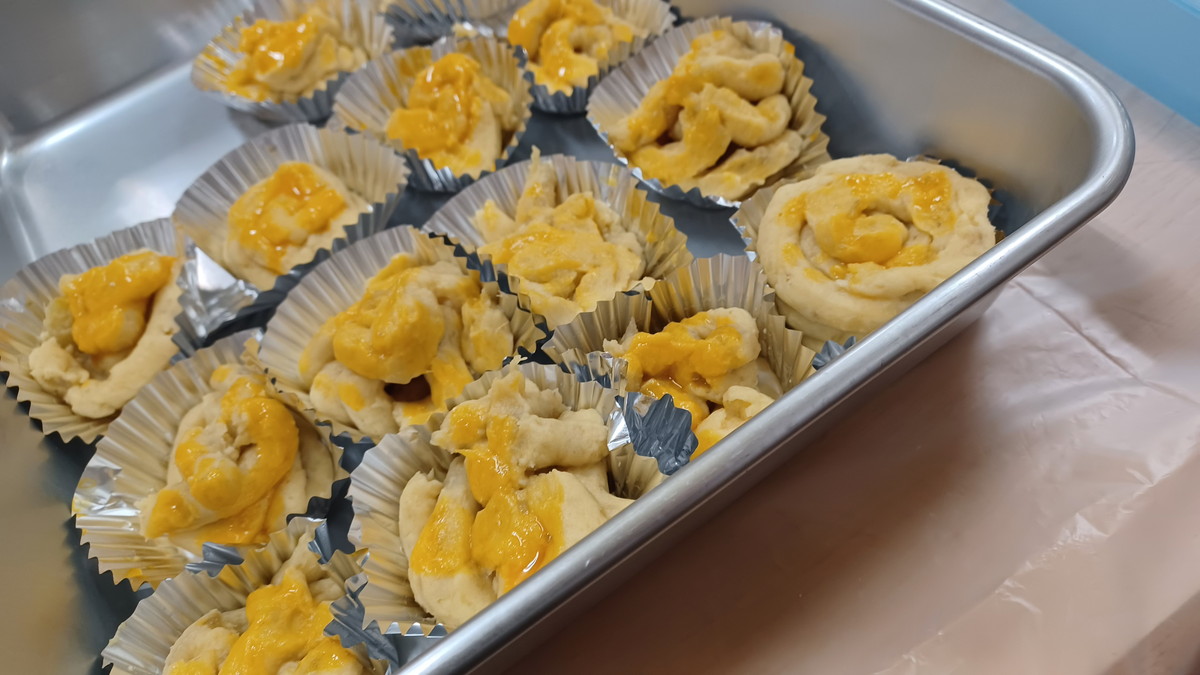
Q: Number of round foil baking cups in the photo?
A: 14